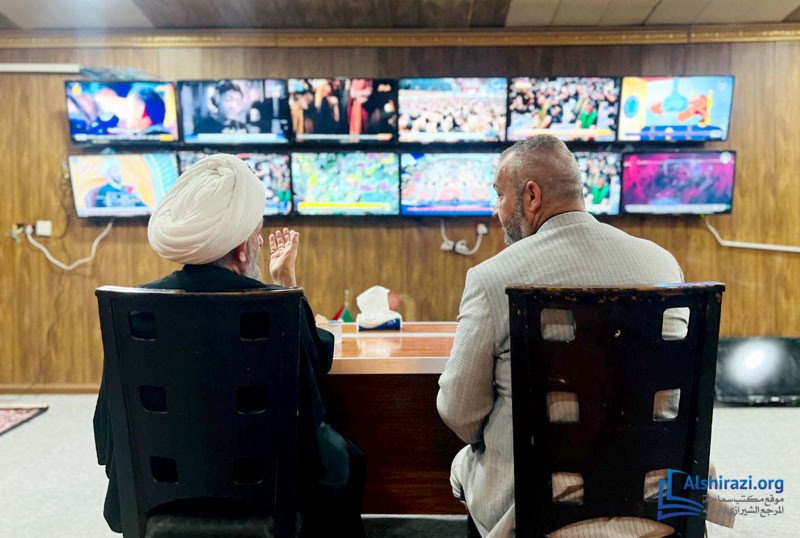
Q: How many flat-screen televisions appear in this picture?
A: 12